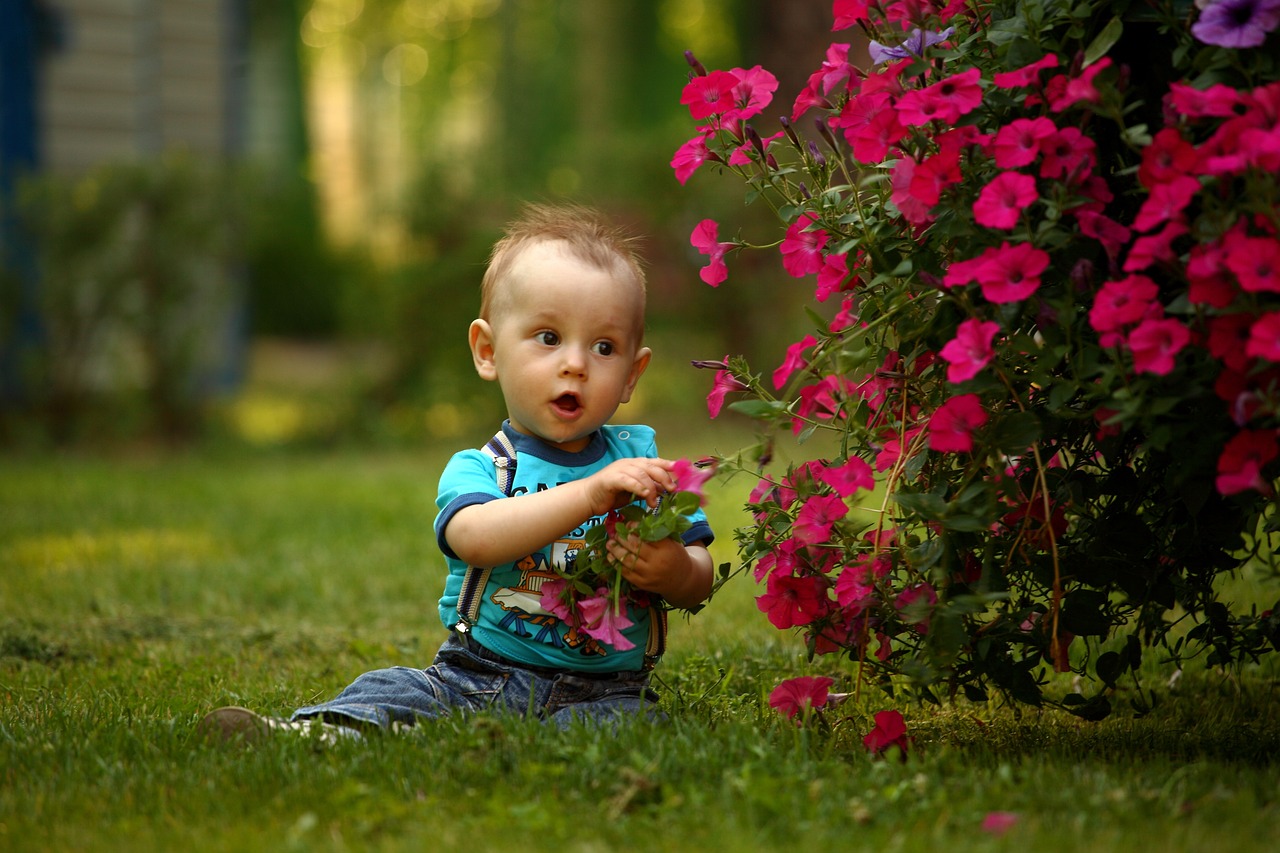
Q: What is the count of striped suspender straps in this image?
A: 2